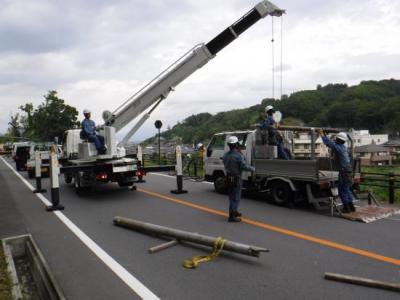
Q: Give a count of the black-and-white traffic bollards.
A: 4